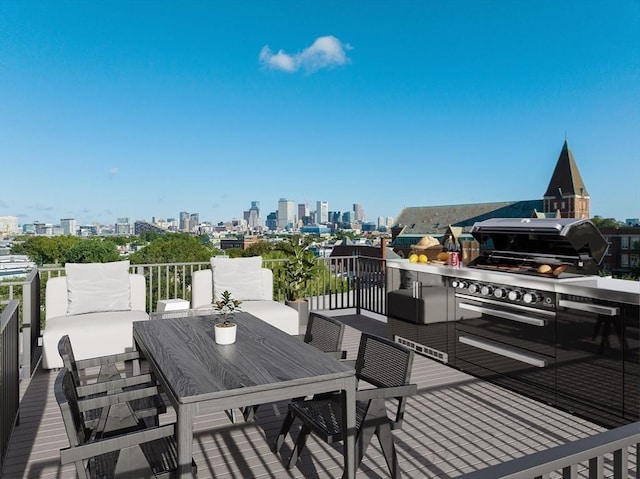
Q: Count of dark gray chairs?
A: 4